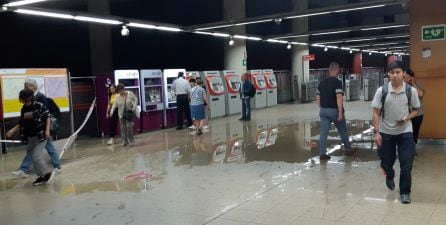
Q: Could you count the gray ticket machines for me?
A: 5